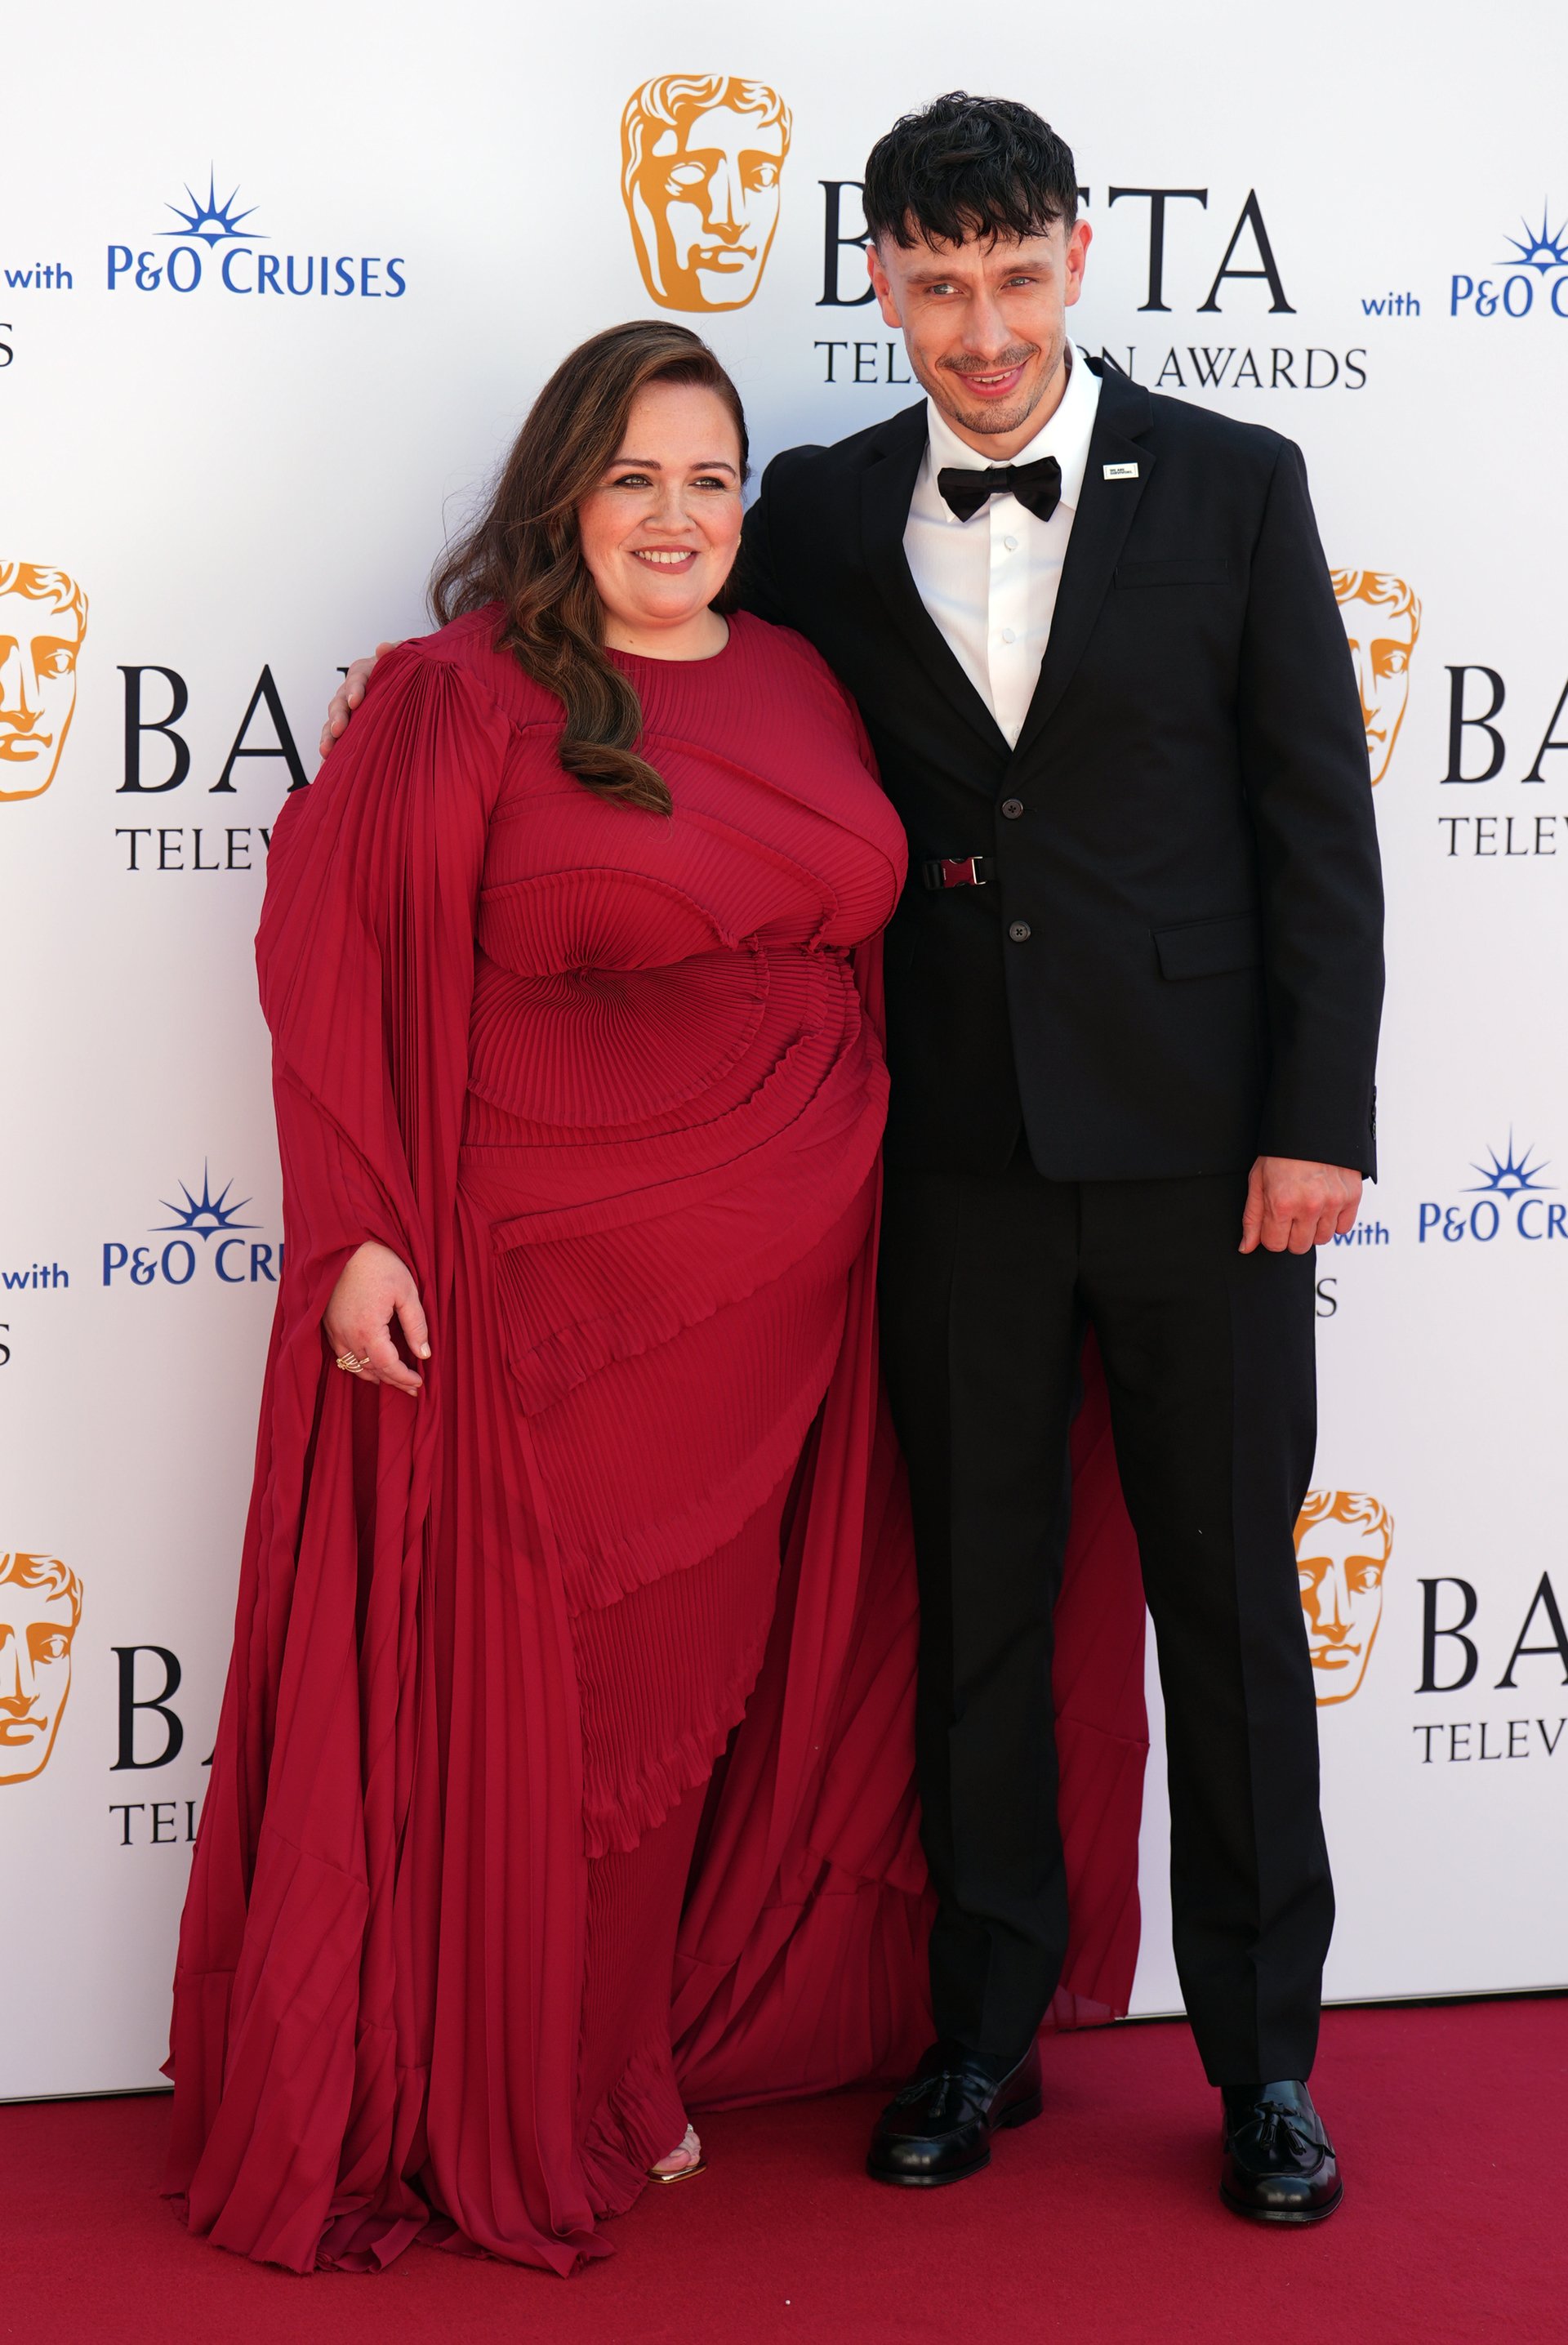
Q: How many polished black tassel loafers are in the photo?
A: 2